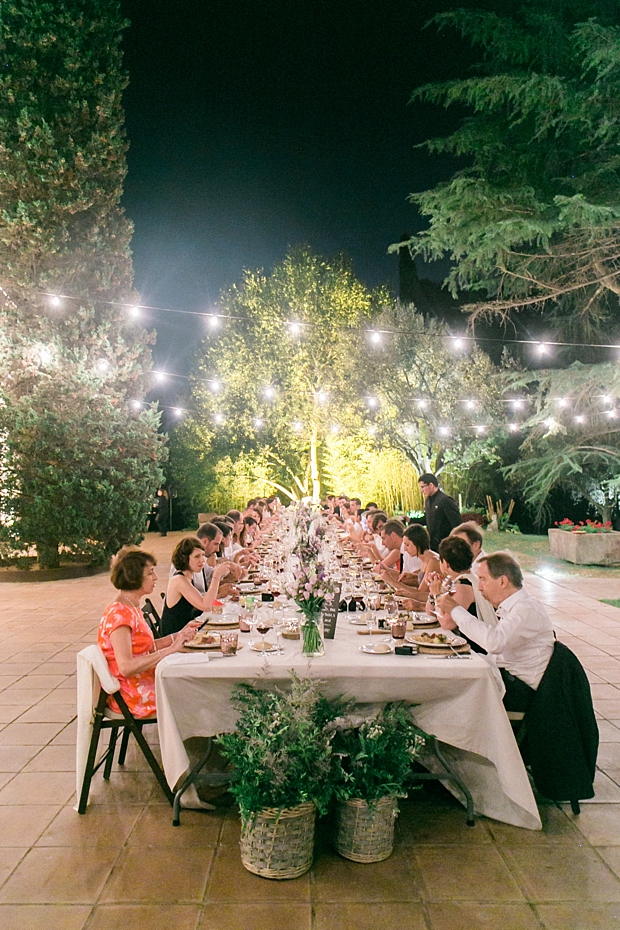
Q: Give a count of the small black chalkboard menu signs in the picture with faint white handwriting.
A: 1